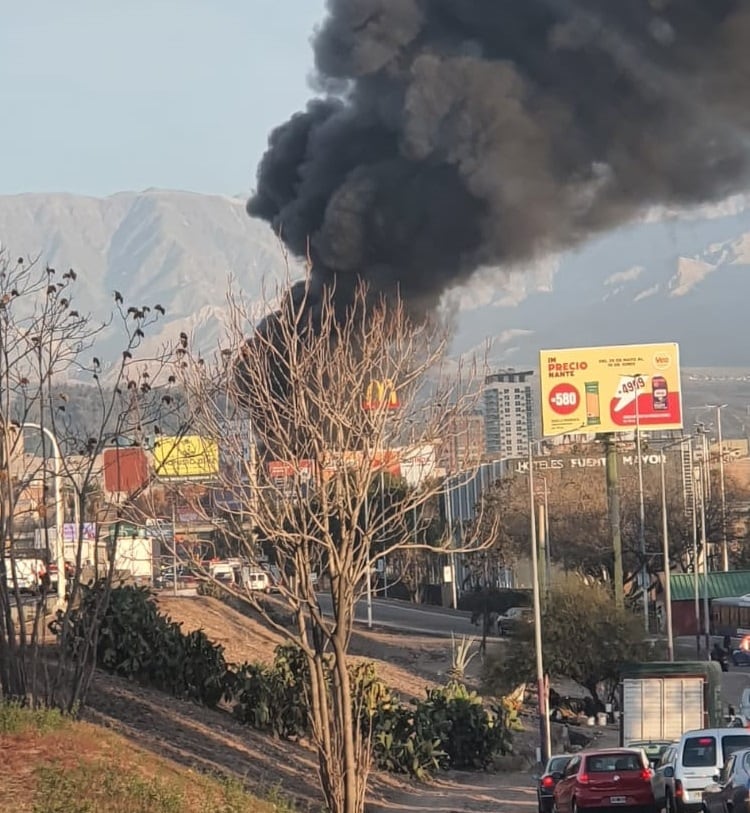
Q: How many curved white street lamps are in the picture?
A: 1